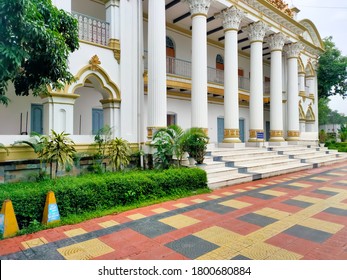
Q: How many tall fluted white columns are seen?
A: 6